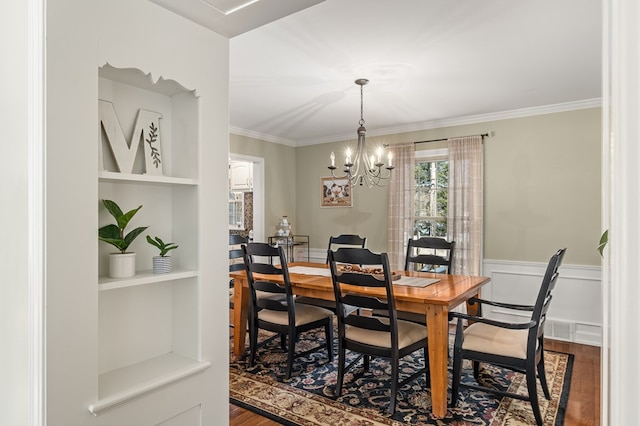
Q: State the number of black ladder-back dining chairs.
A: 6